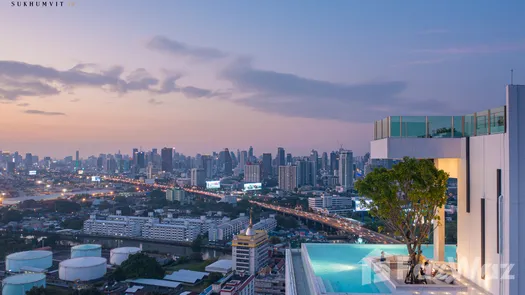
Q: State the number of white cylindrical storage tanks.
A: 5